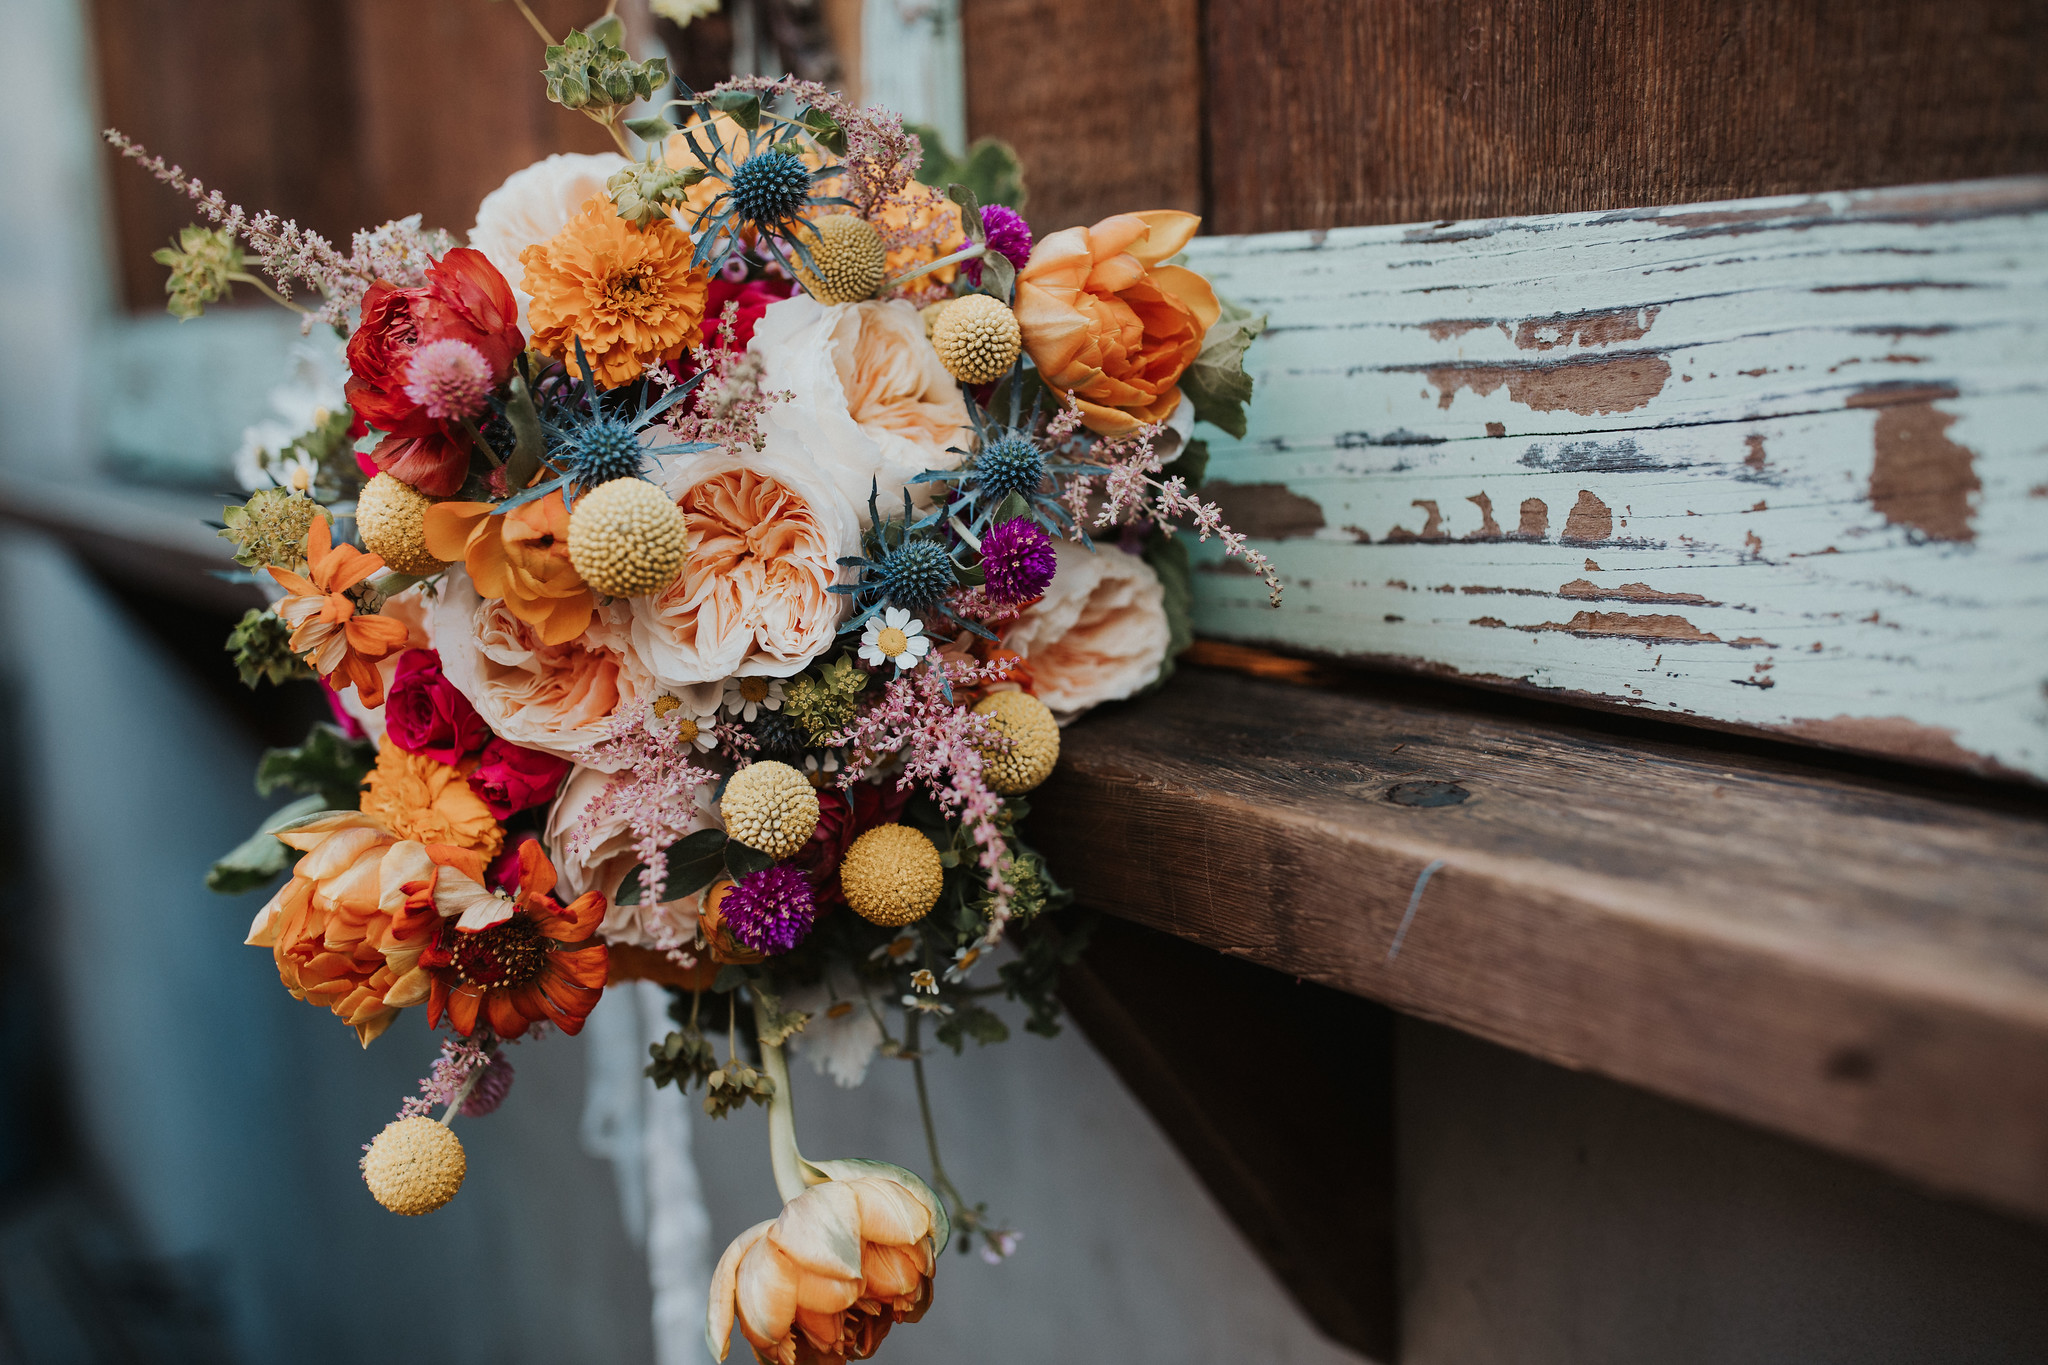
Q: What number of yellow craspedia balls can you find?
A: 8